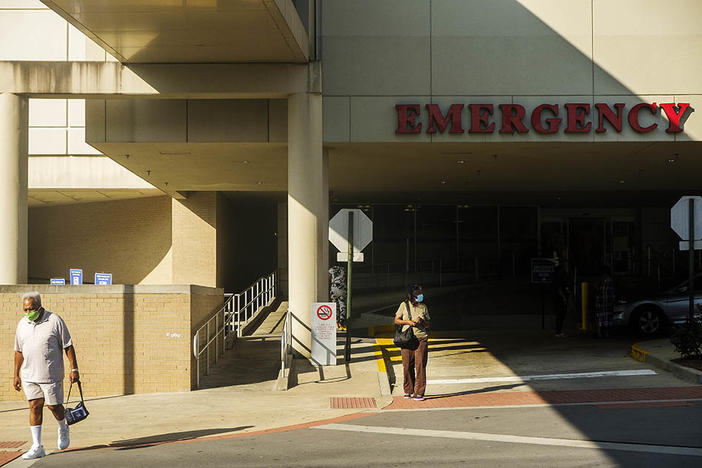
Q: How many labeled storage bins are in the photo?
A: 0